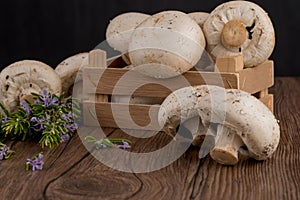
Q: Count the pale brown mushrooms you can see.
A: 8